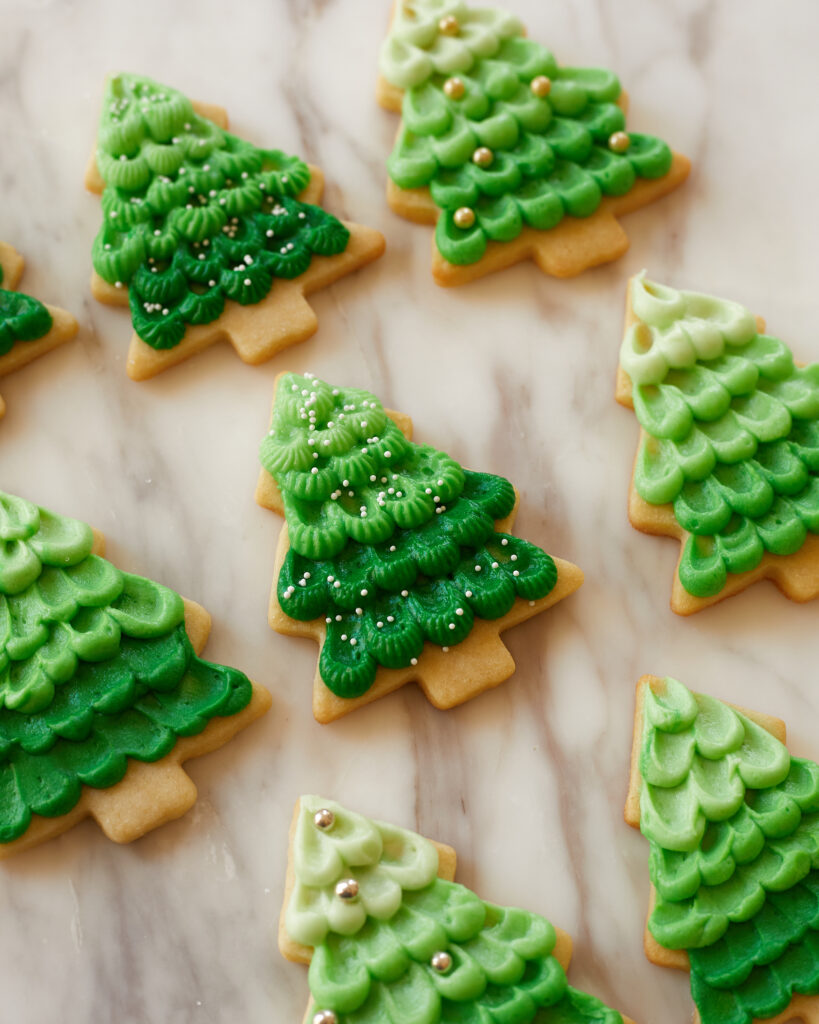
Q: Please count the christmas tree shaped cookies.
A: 8